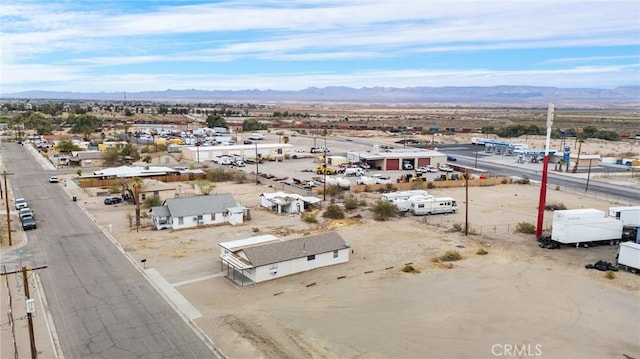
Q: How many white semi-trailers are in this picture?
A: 4